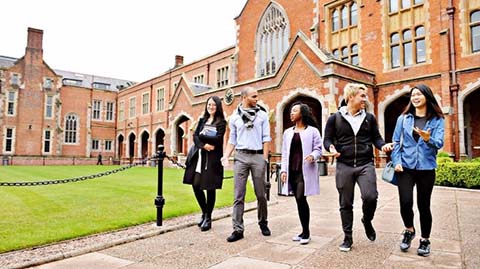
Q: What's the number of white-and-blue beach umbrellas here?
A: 0